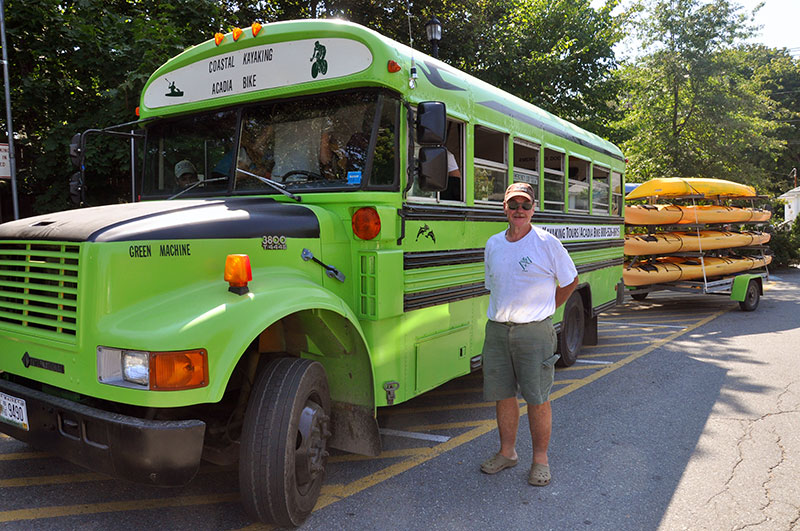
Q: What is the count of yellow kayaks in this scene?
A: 4